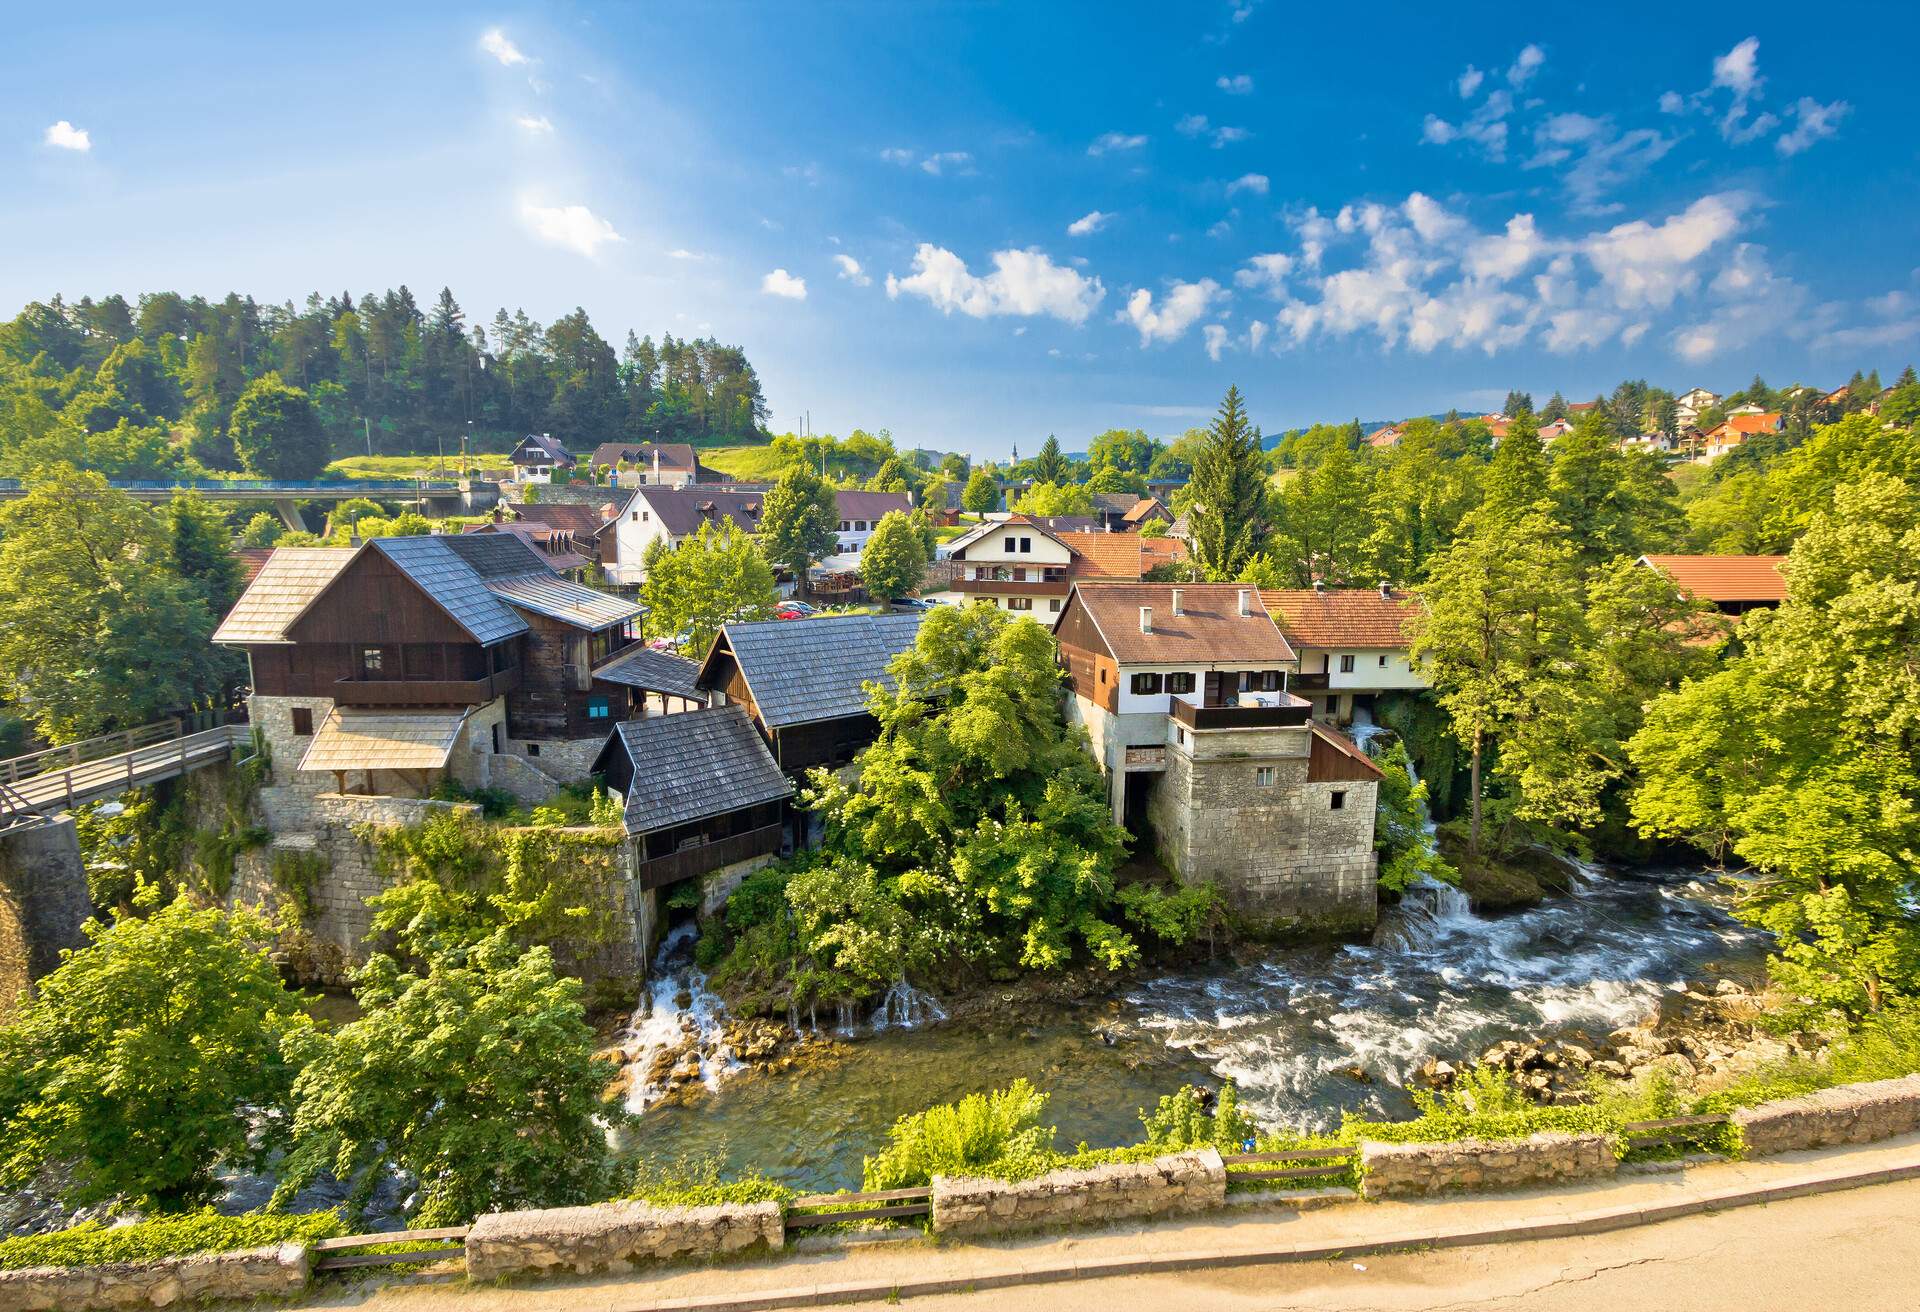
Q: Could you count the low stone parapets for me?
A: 5